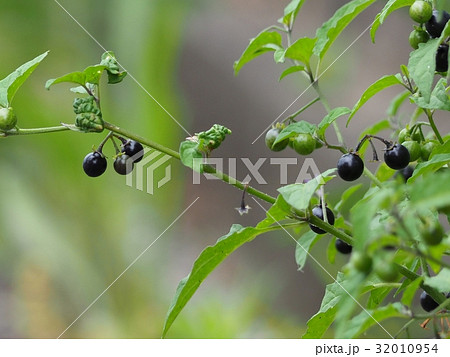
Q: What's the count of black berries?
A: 11